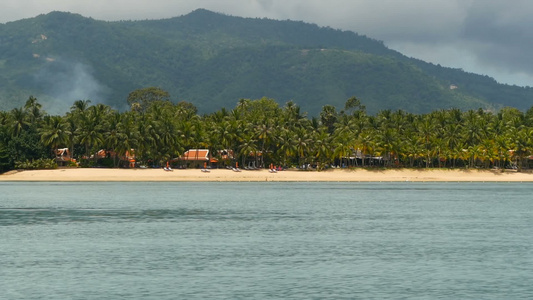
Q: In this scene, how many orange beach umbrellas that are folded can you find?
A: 4